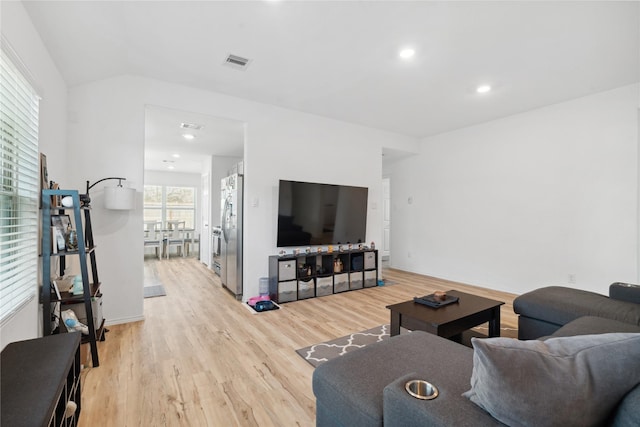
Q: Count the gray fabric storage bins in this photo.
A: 8